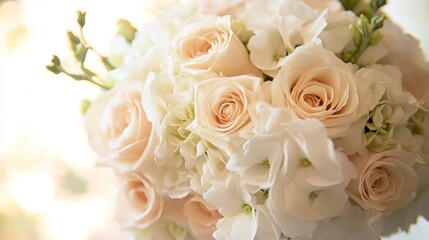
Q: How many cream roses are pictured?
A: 7